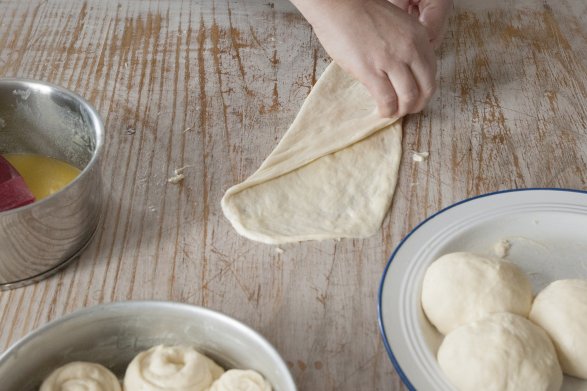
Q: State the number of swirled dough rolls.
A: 3